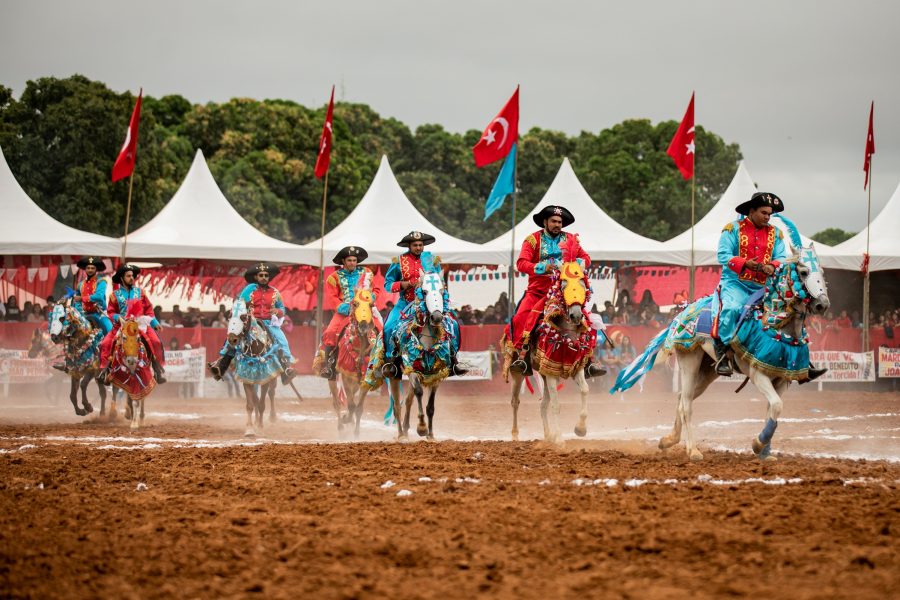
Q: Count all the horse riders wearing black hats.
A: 7